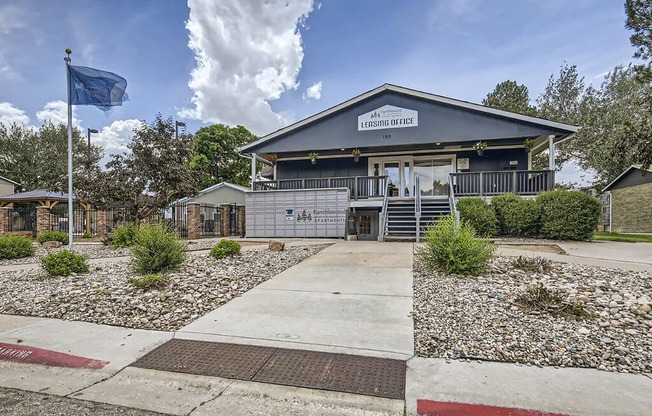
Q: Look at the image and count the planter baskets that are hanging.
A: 5